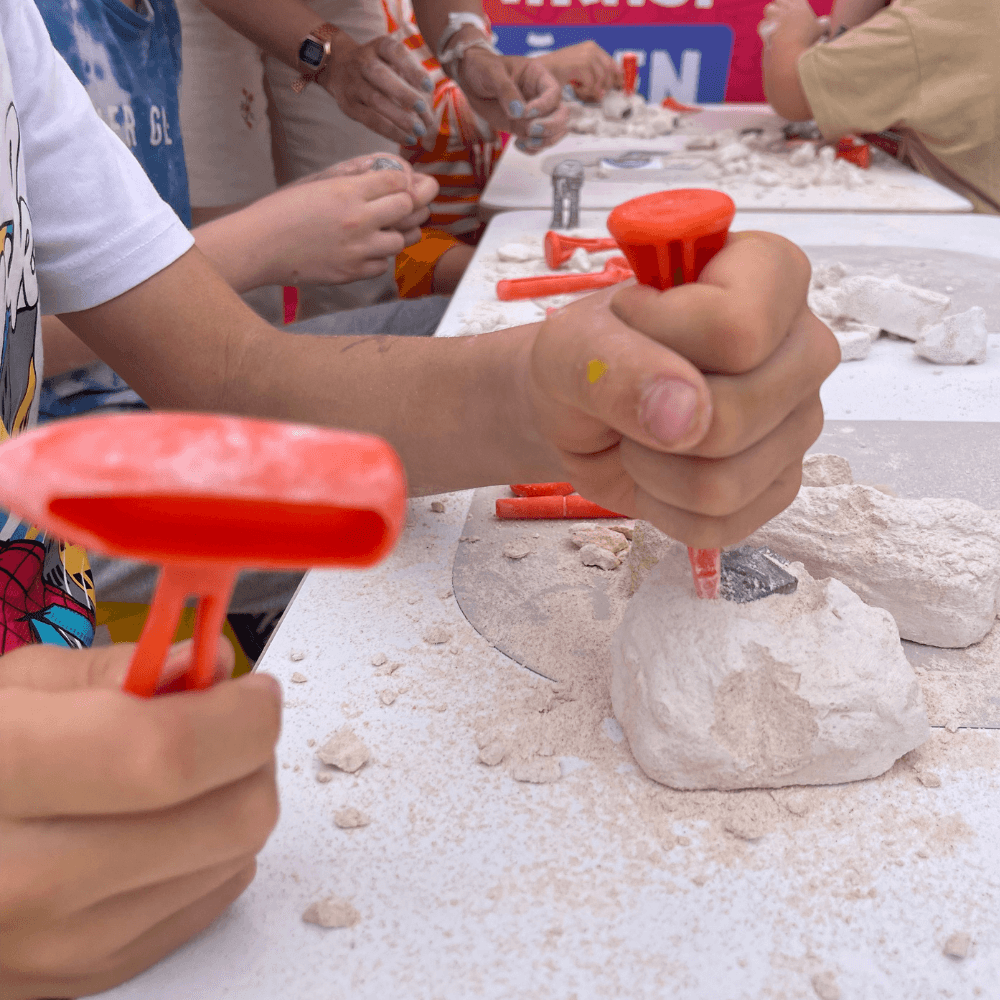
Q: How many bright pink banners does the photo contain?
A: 1